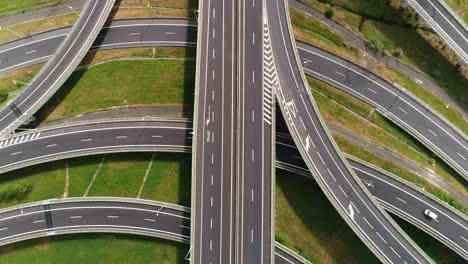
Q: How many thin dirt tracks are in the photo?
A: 3